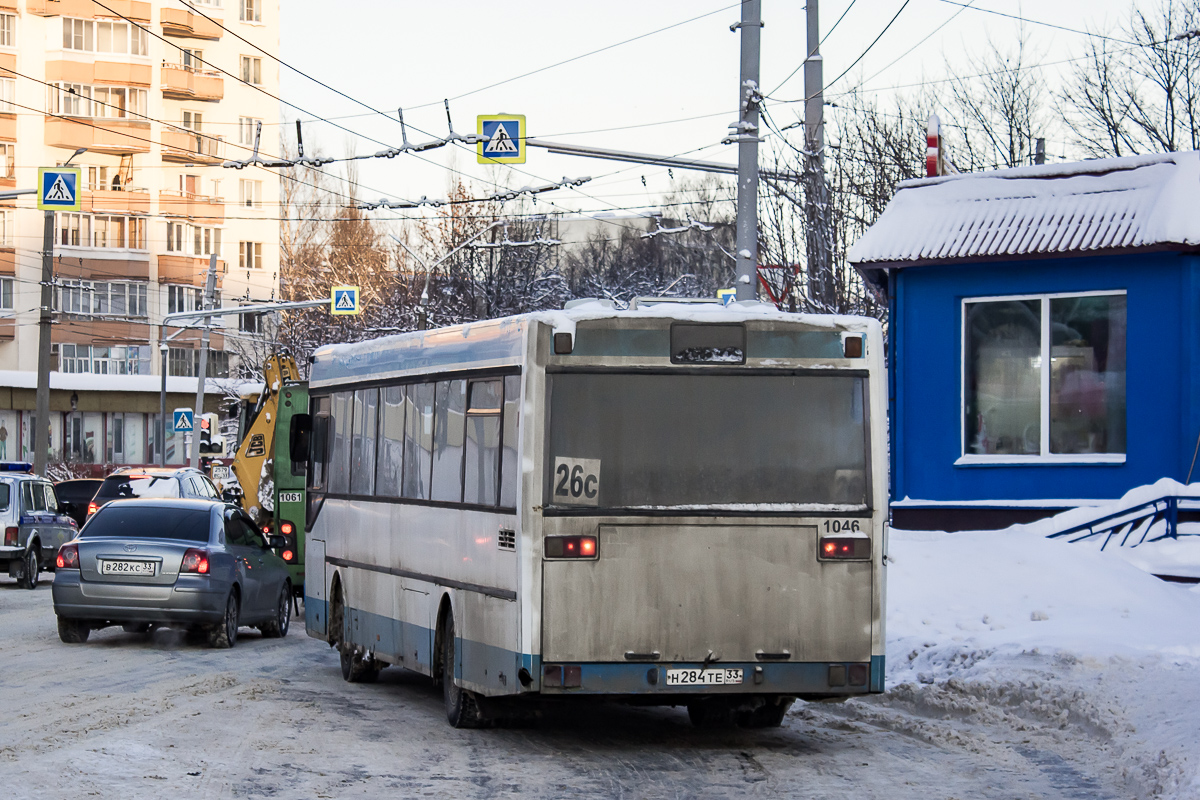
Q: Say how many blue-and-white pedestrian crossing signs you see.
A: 5